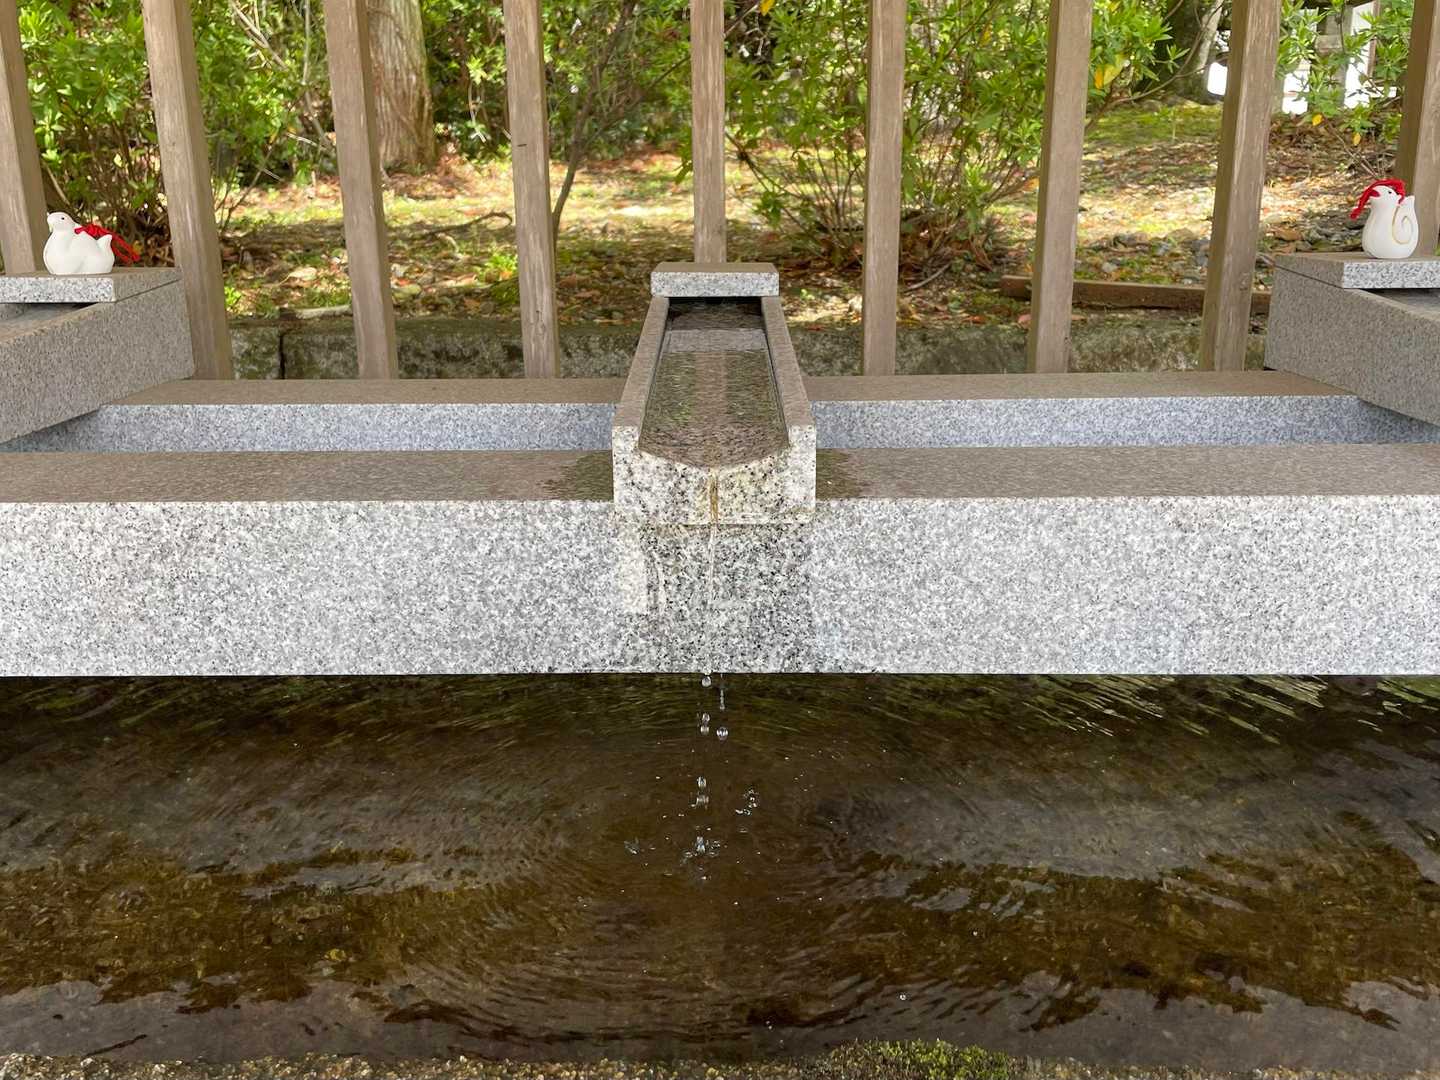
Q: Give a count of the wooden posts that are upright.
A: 9